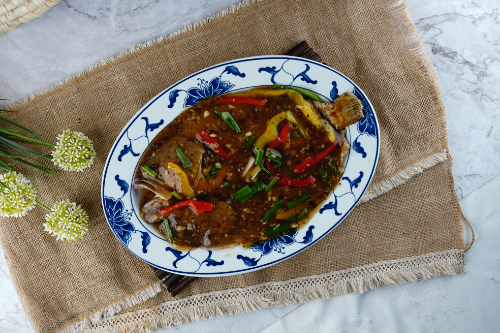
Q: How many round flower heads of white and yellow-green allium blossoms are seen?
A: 3